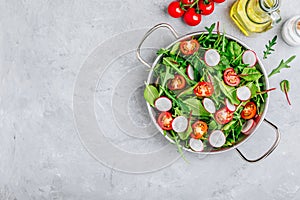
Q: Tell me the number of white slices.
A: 11